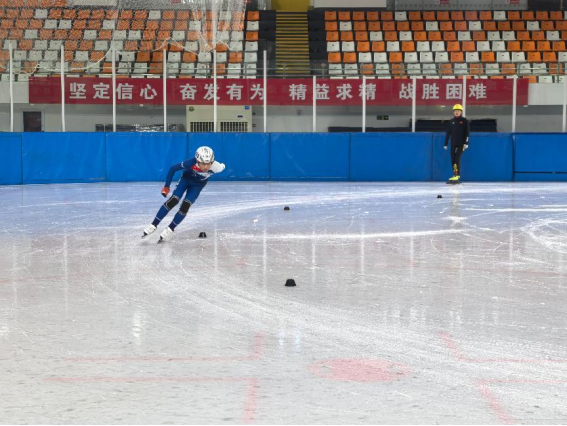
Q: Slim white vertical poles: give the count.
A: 12